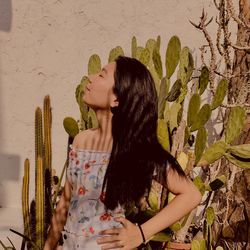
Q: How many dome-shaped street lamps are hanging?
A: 0